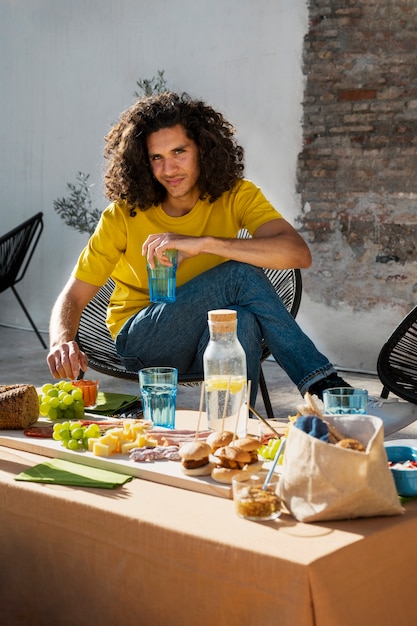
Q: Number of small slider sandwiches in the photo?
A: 4